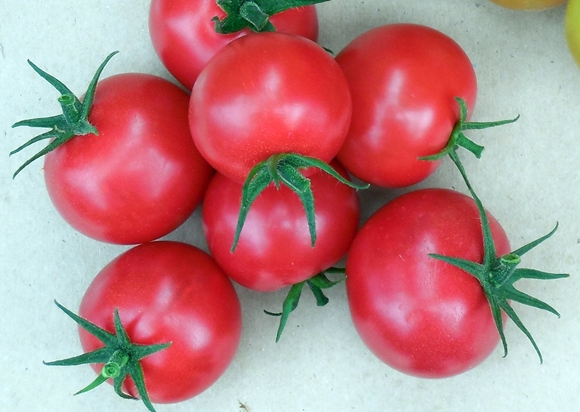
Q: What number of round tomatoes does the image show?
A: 7